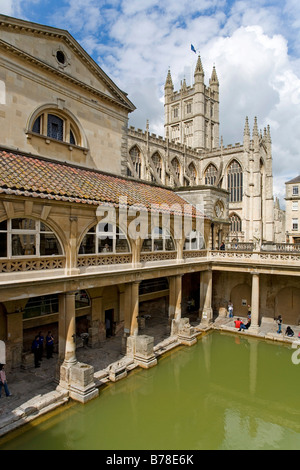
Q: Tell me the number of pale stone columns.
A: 5